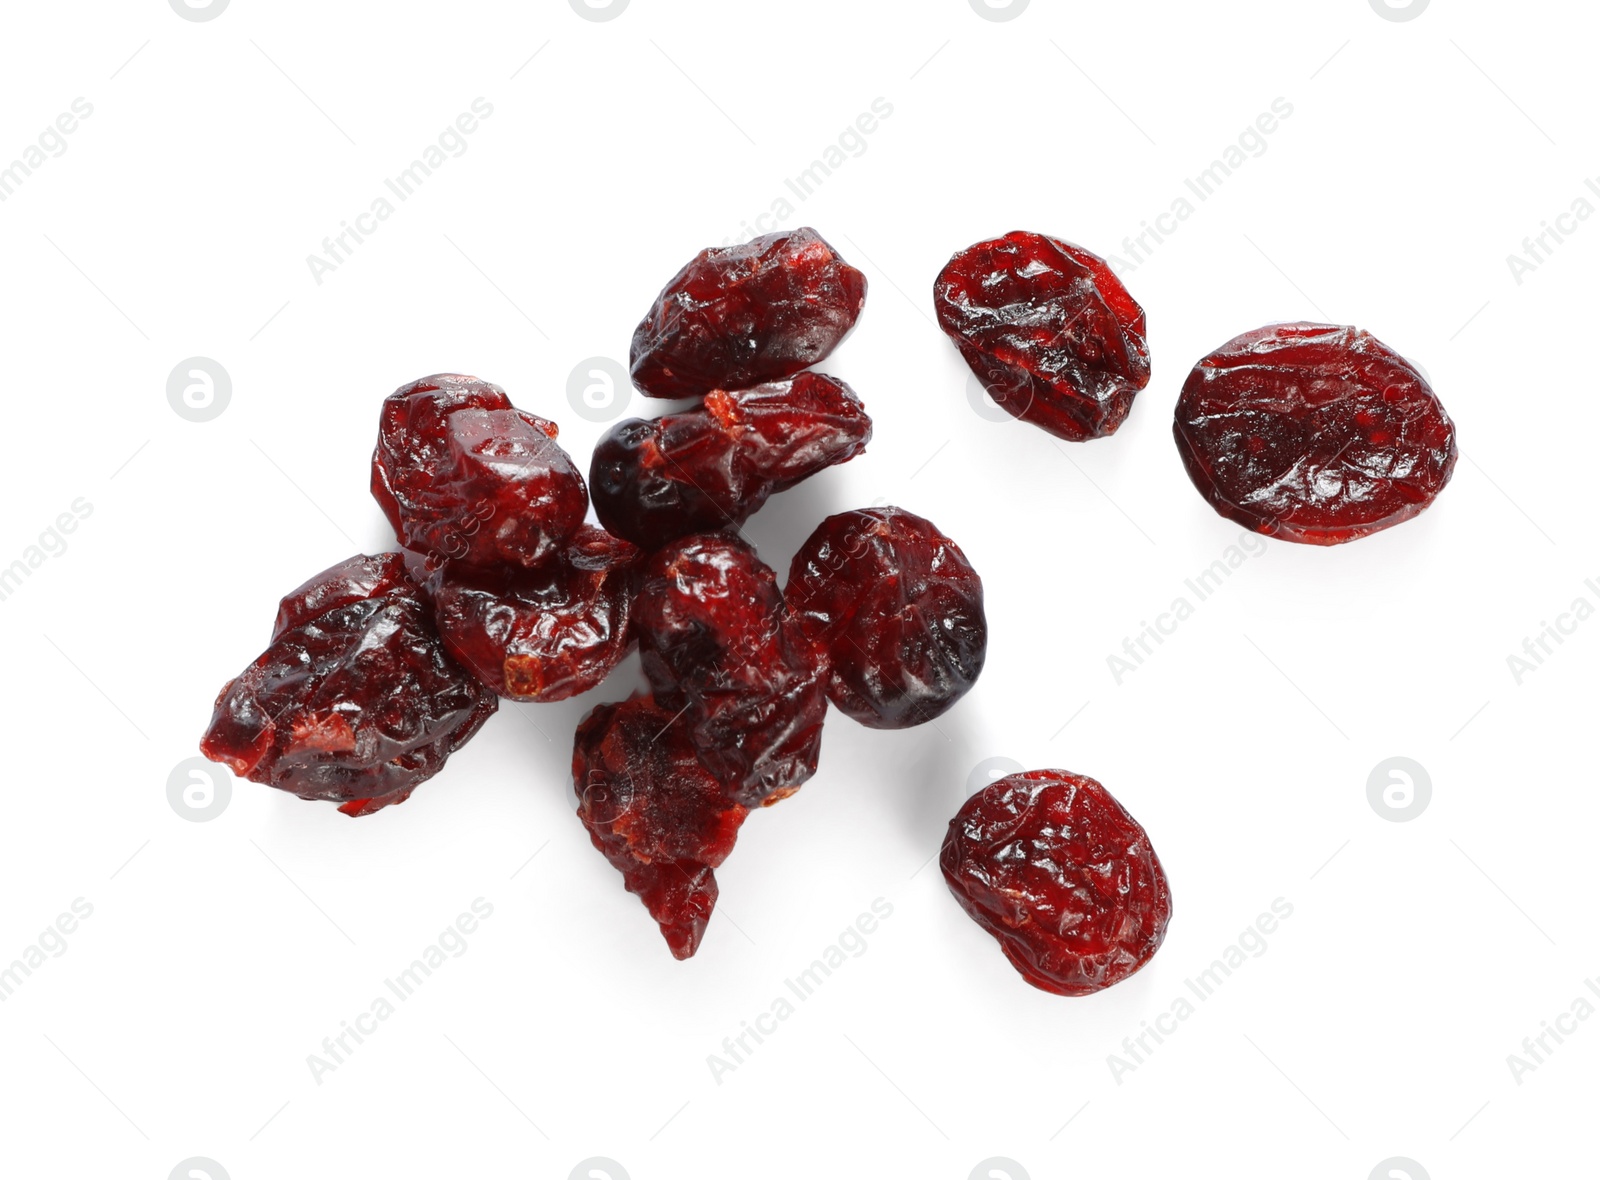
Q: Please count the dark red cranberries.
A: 11